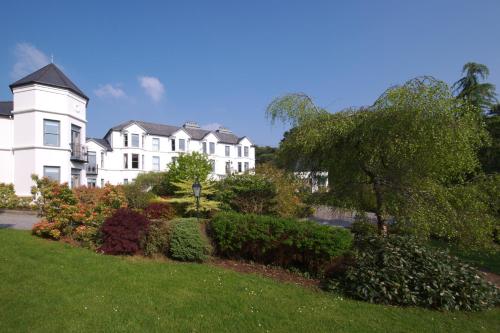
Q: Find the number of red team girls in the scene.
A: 0